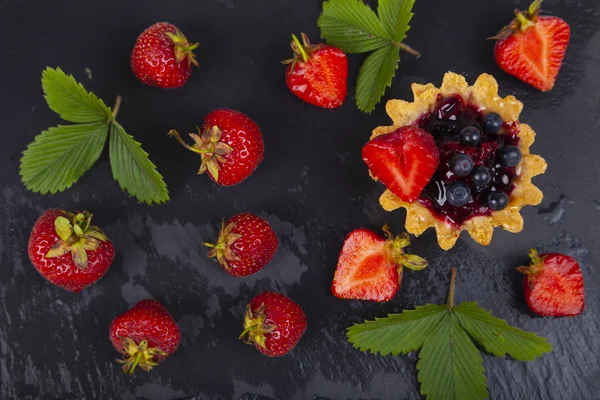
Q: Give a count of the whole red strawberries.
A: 6